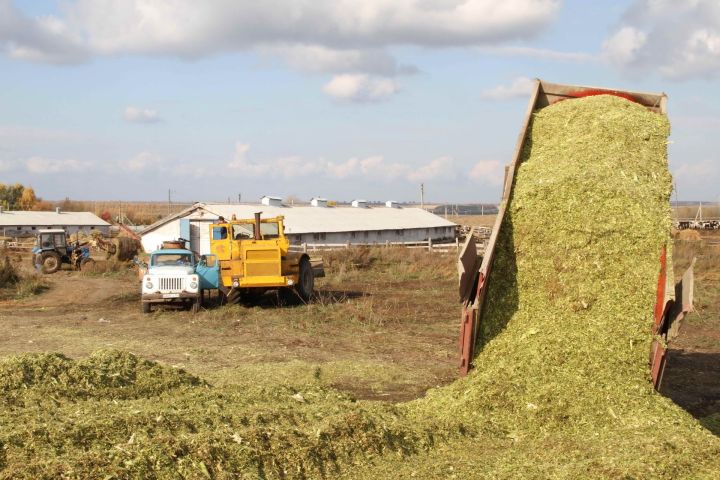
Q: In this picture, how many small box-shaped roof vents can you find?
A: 4